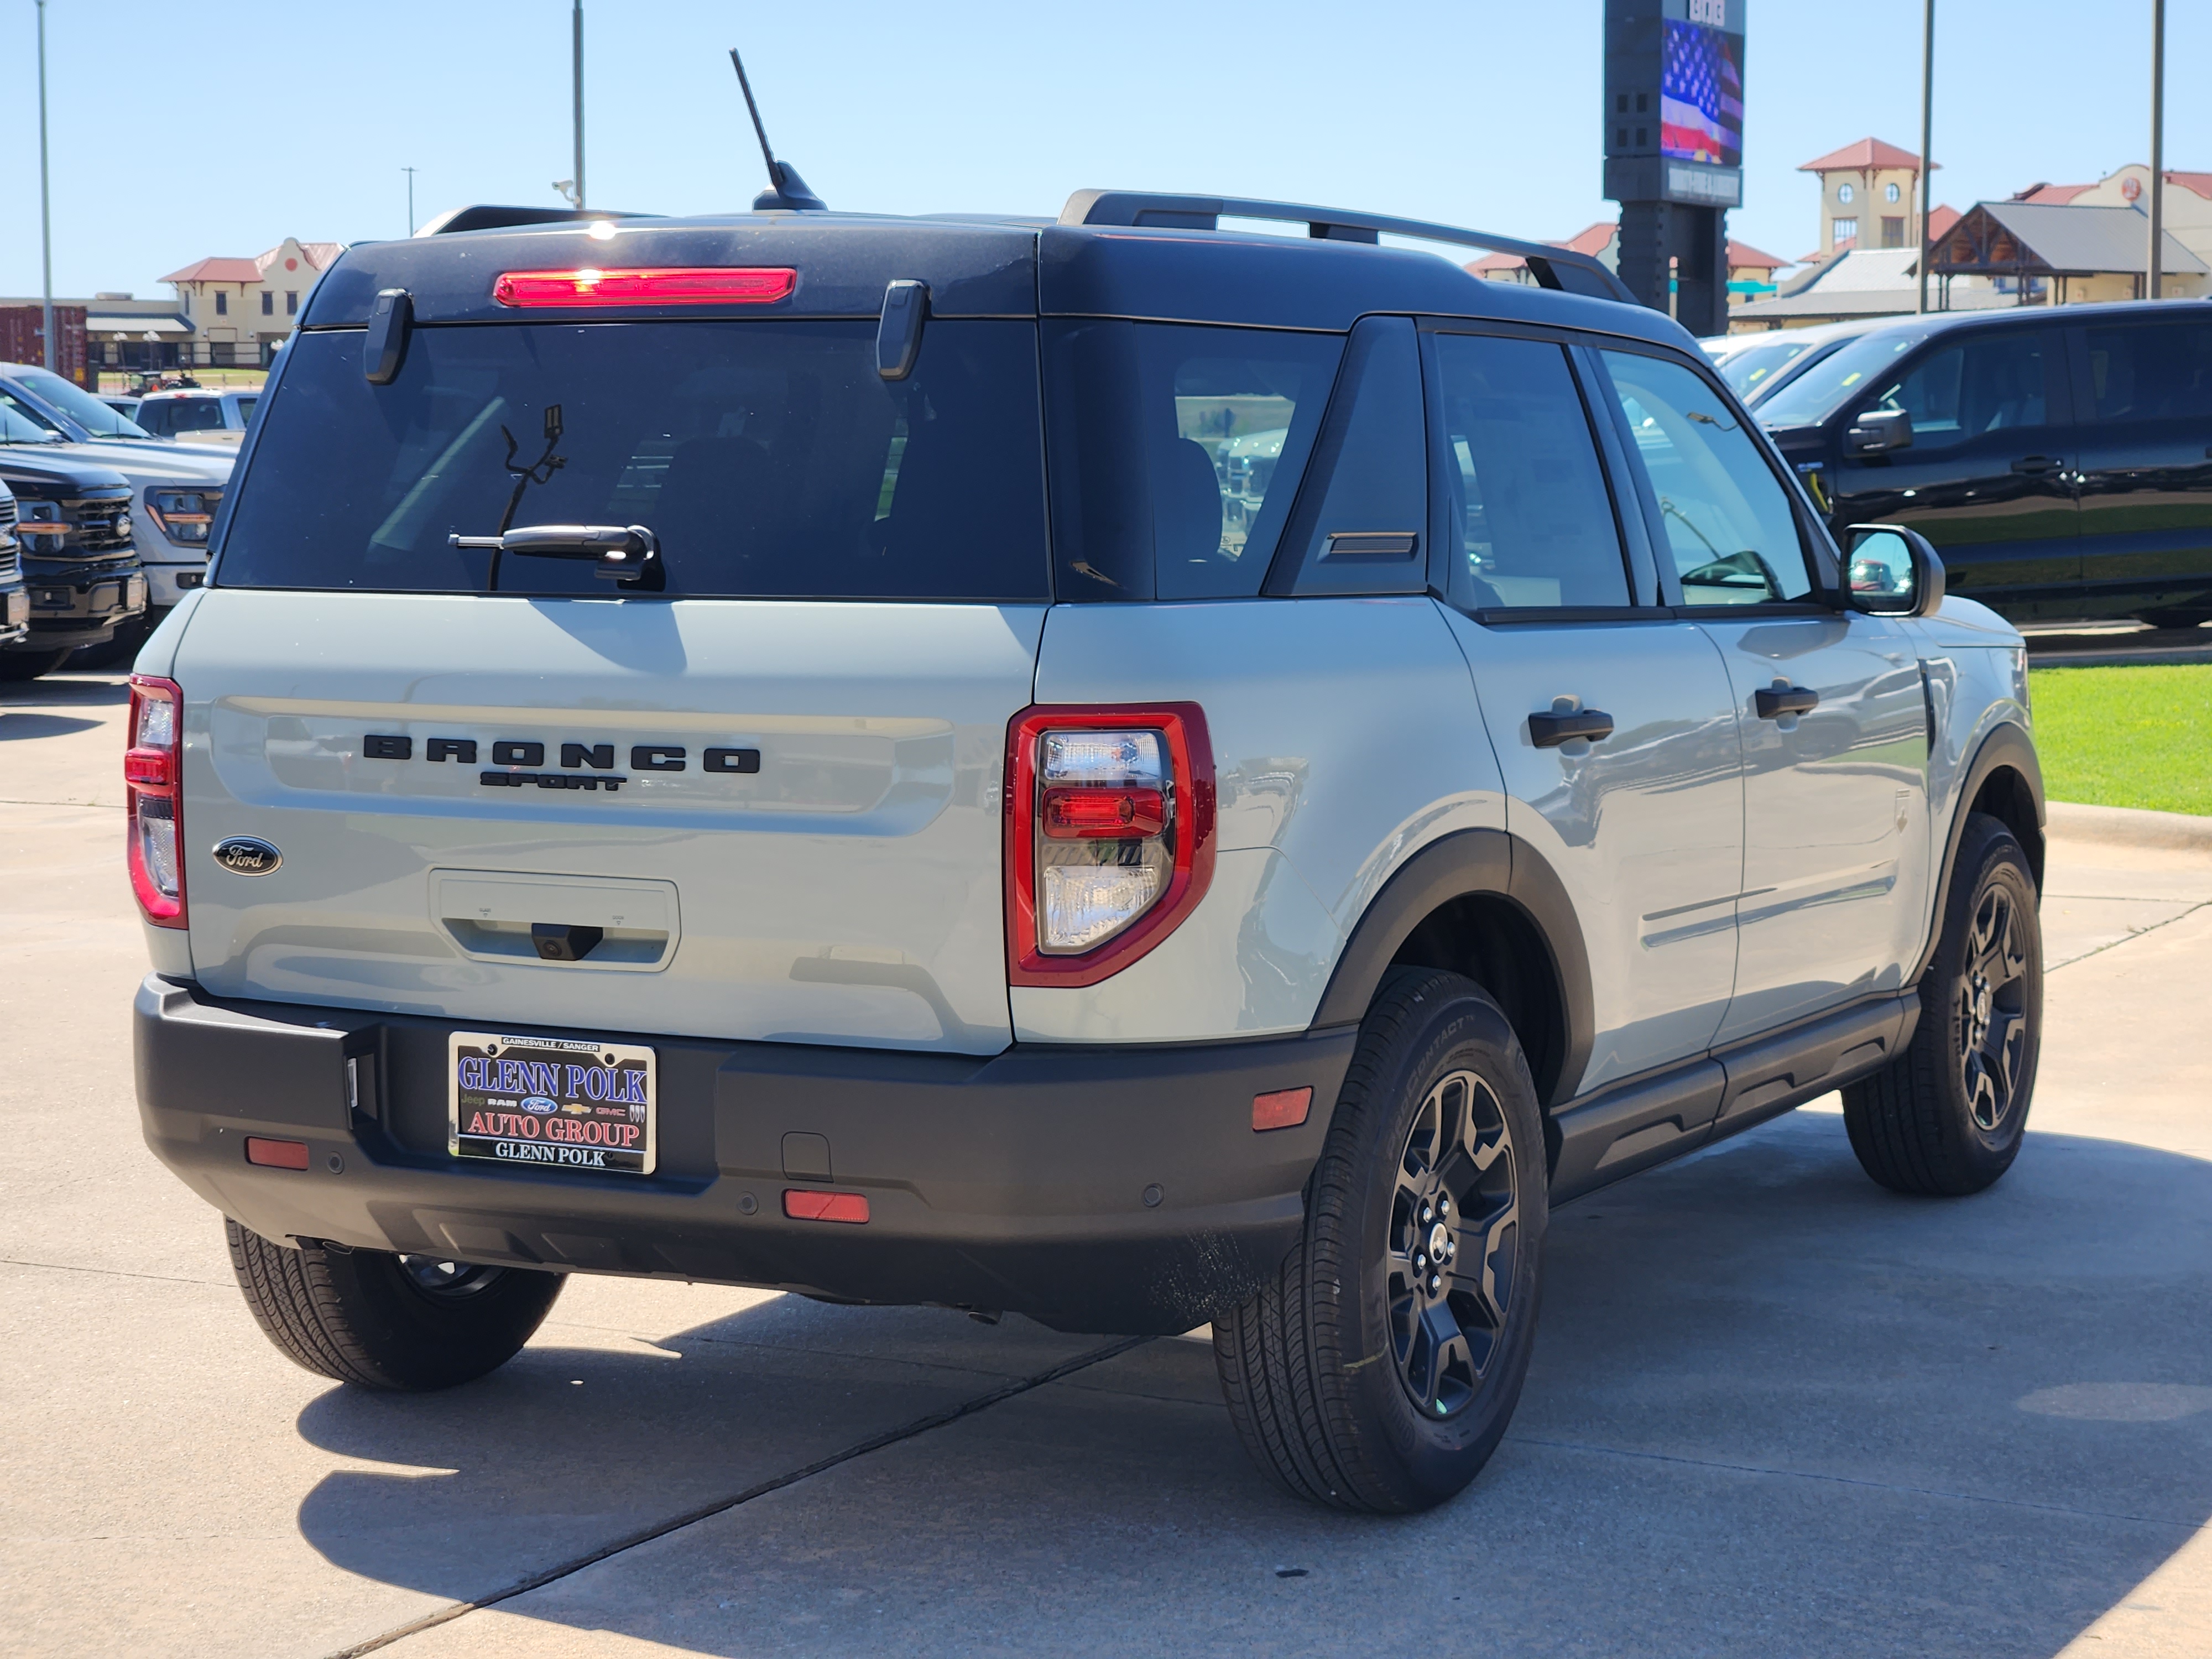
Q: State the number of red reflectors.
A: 3